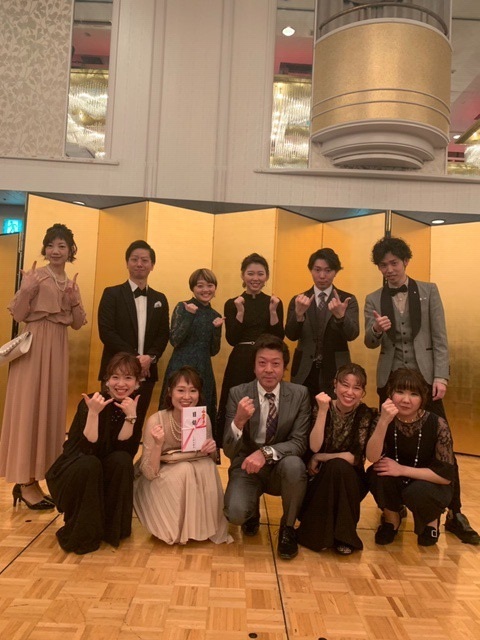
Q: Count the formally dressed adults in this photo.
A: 11